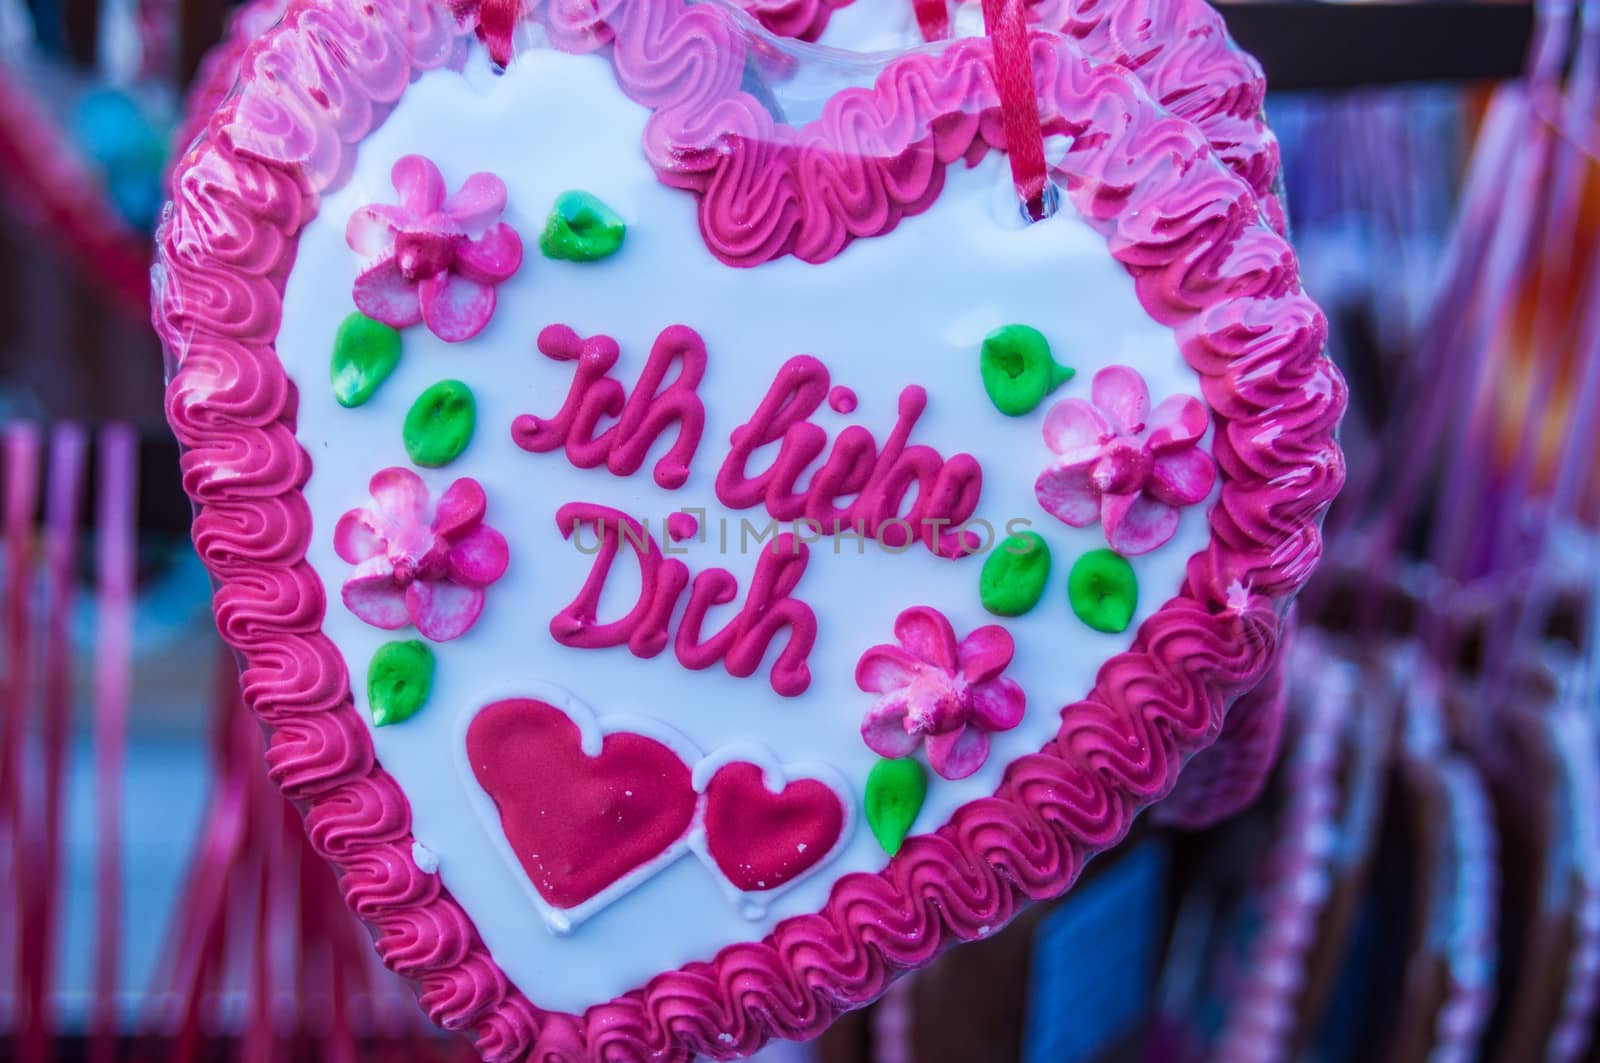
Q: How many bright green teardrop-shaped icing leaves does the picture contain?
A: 8